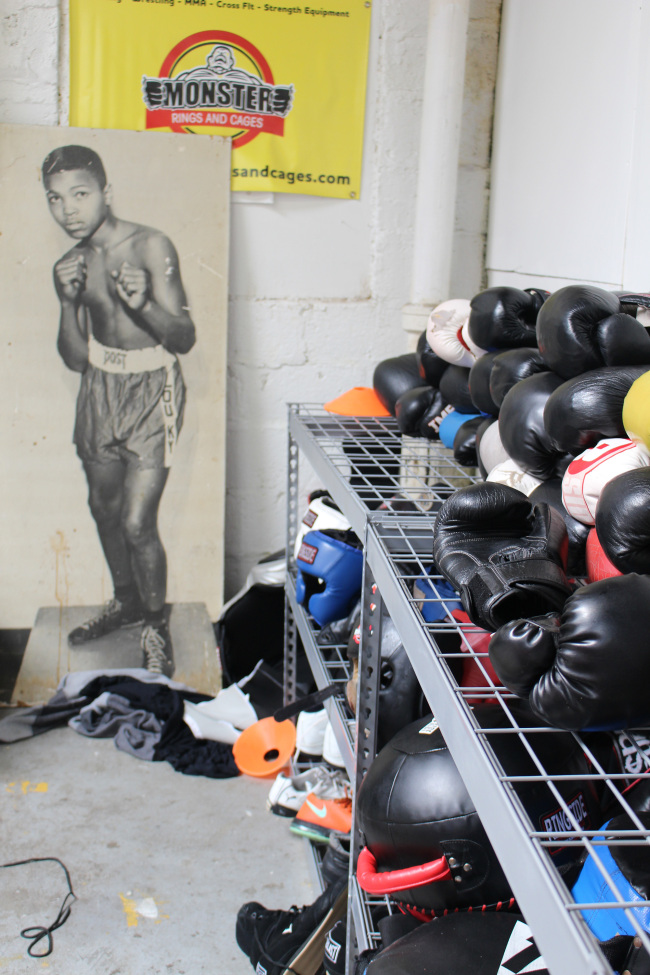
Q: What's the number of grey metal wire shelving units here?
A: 2